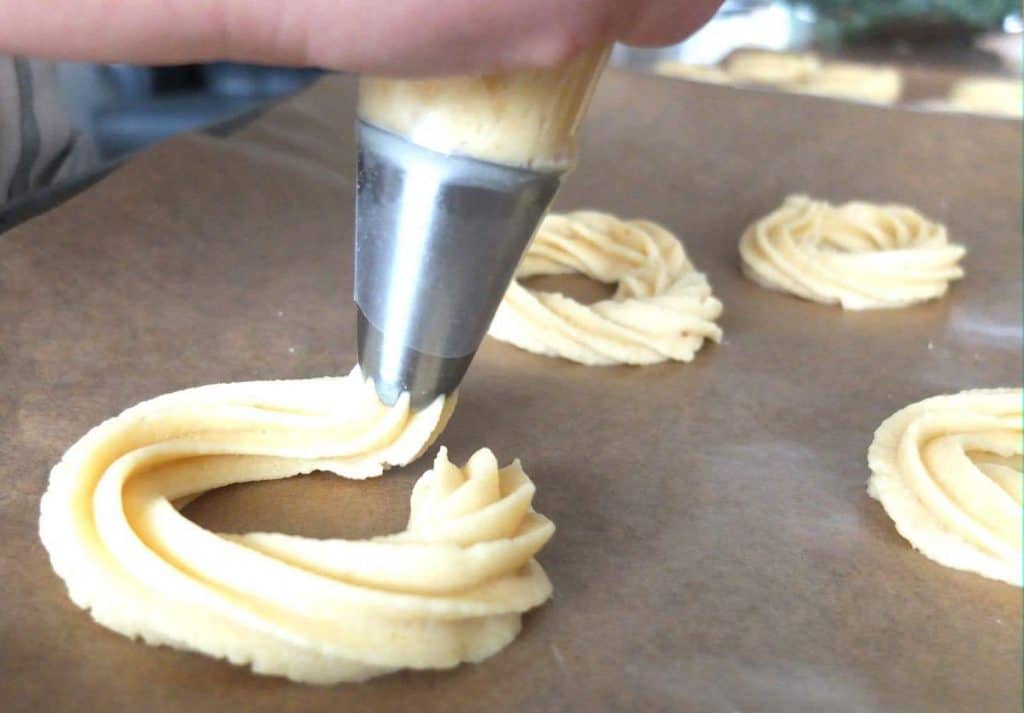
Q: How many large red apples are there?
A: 0